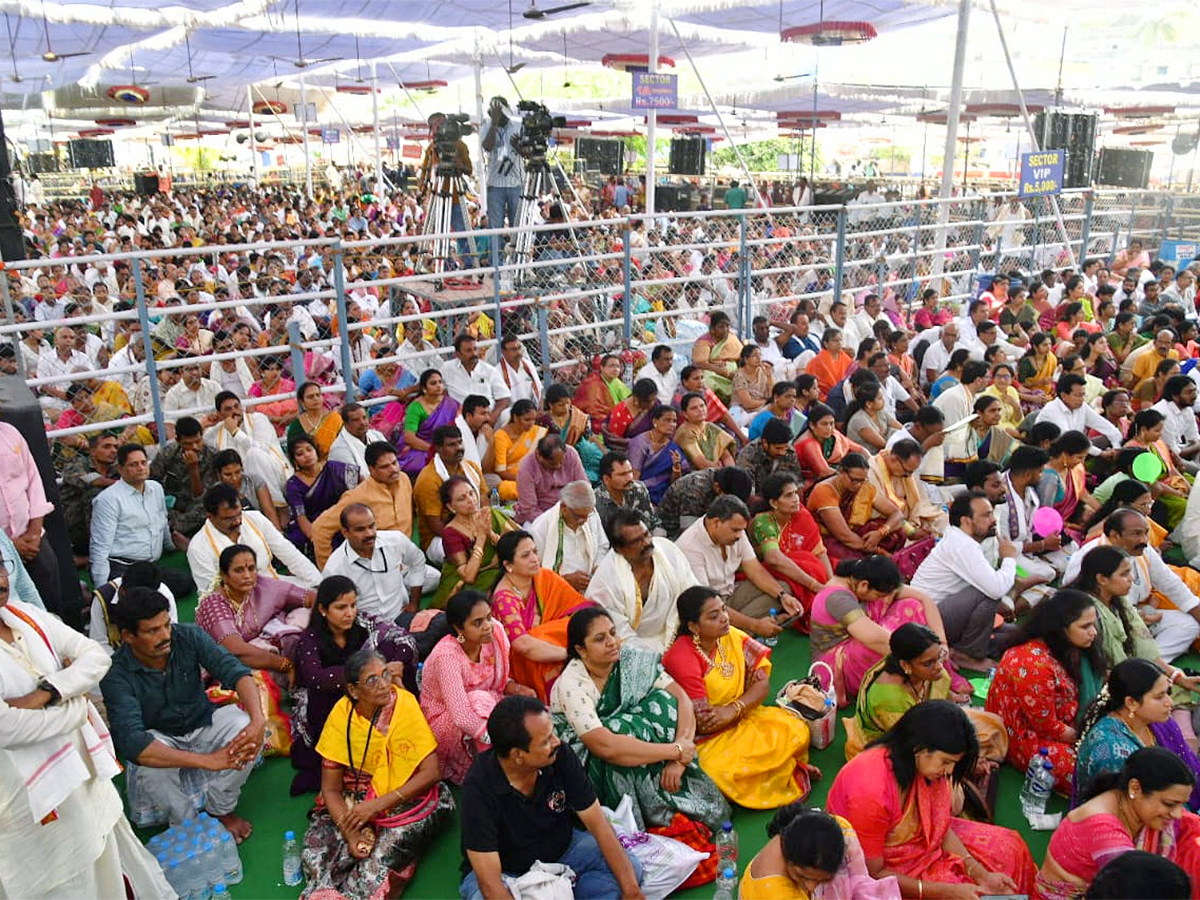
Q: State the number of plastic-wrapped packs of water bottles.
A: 2